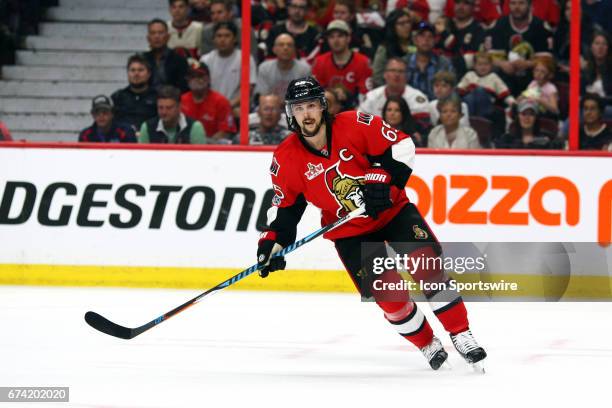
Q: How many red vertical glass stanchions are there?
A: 2